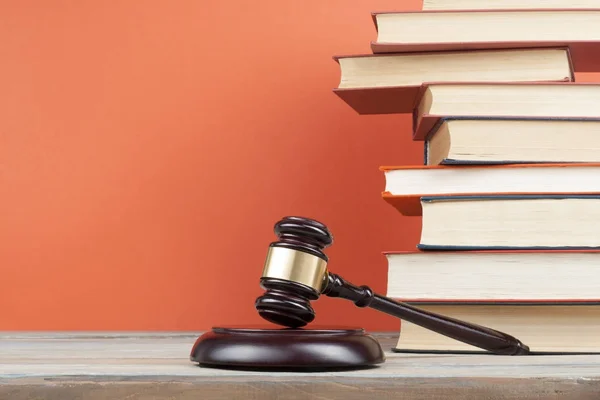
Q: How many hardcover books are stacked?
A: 9